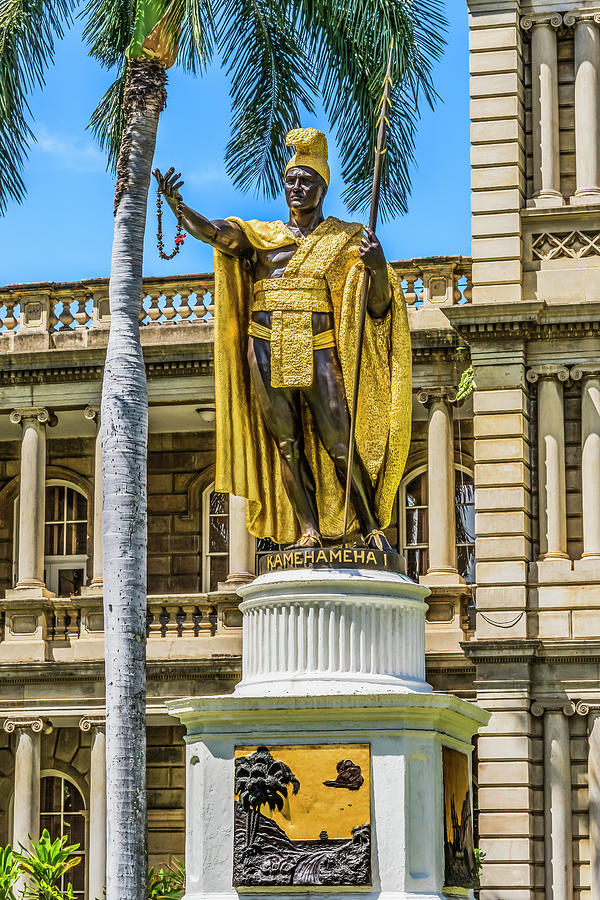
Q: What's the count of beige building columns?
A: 12